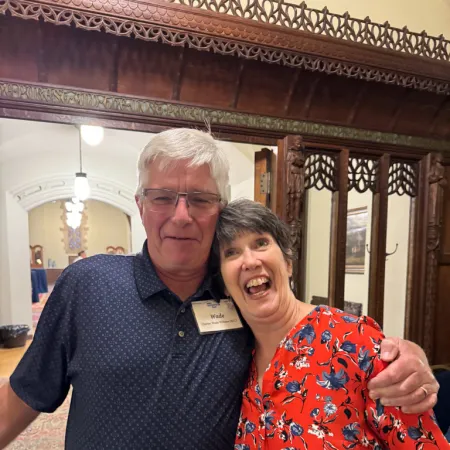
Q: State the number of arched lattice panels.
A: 3